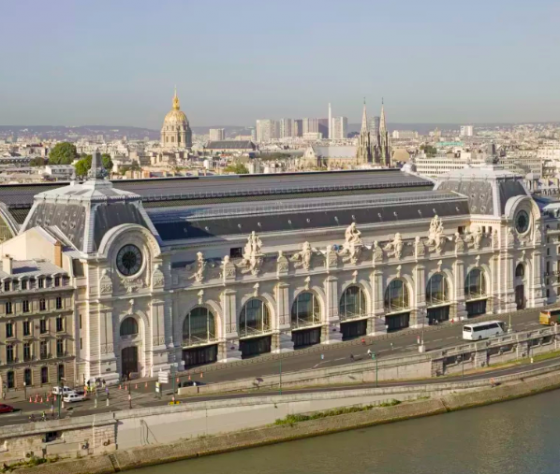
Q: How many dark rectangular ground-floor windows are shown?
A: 7